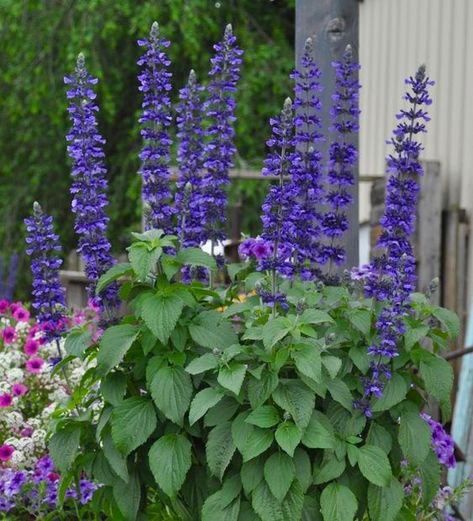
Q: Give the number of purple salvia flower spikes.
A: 9